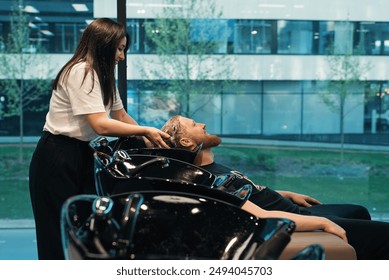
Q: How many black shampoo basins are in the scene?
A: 3